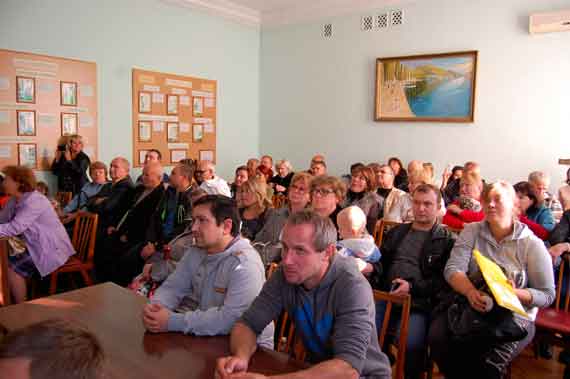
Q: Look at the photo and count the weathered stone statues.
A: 0